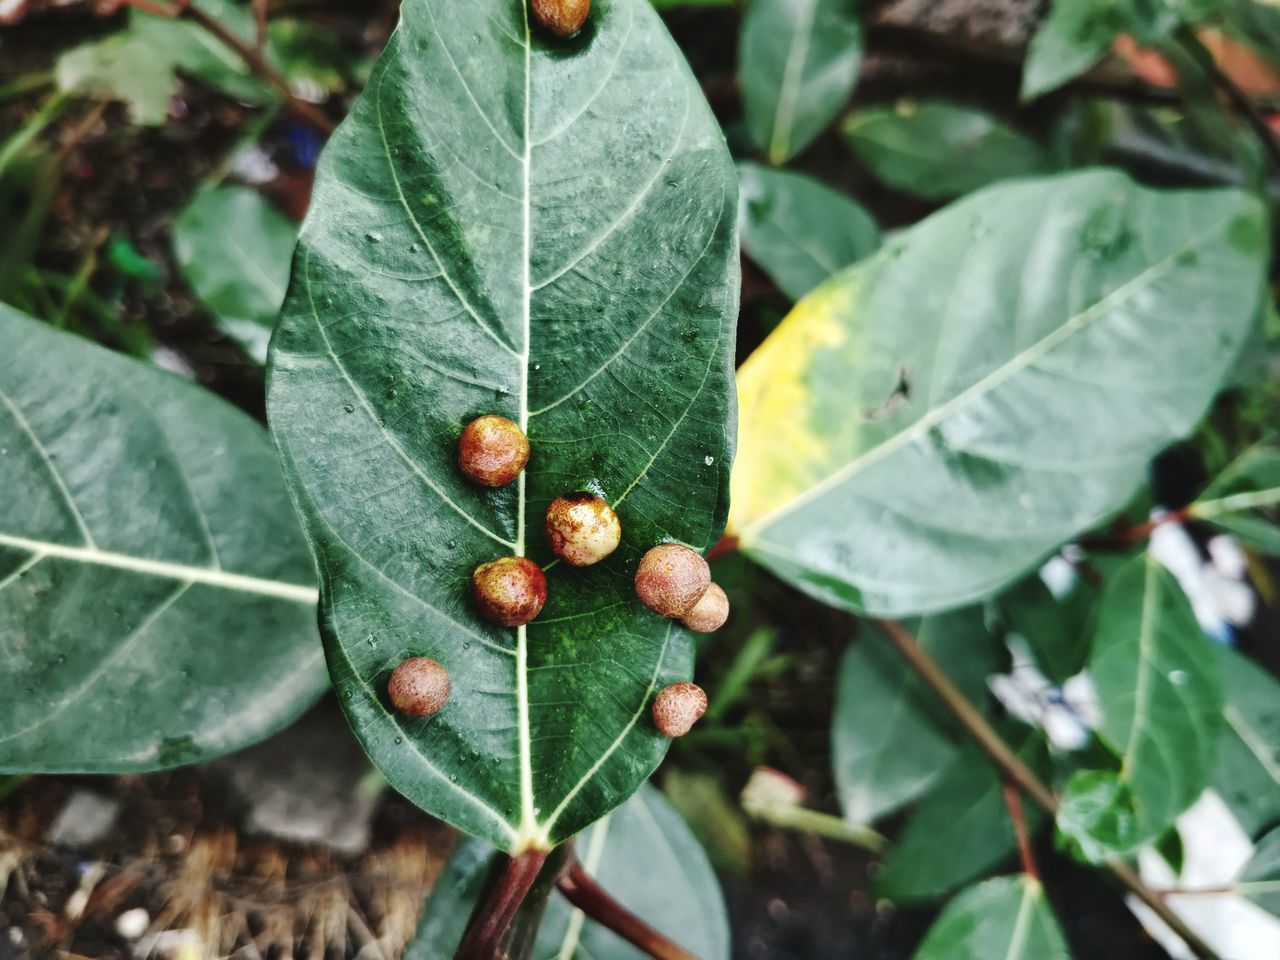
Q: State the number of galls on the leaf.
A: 8